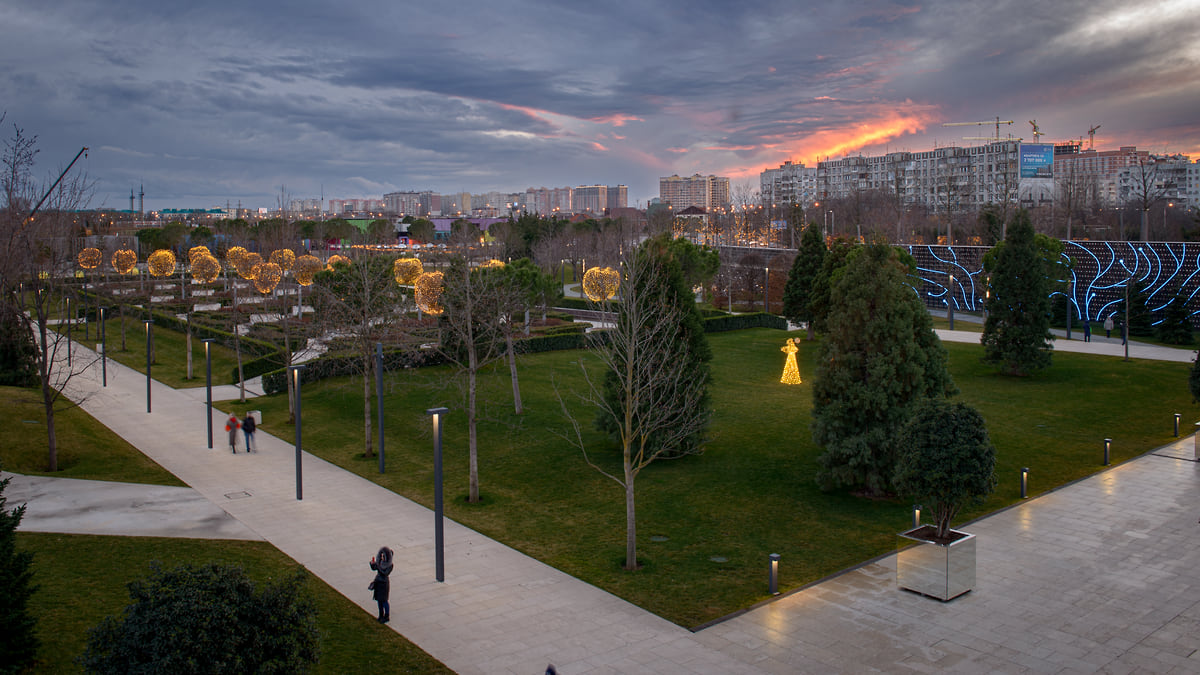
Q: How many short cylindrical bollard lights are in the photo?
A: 5